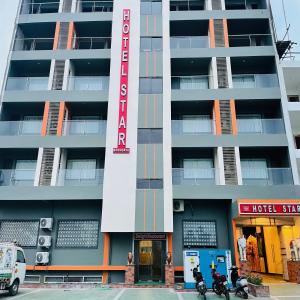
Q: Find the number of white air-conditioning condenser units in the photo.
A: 4